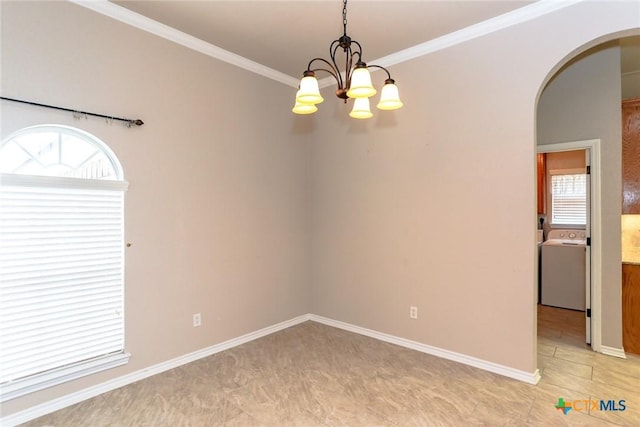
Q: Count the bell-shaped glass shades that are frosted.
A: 5